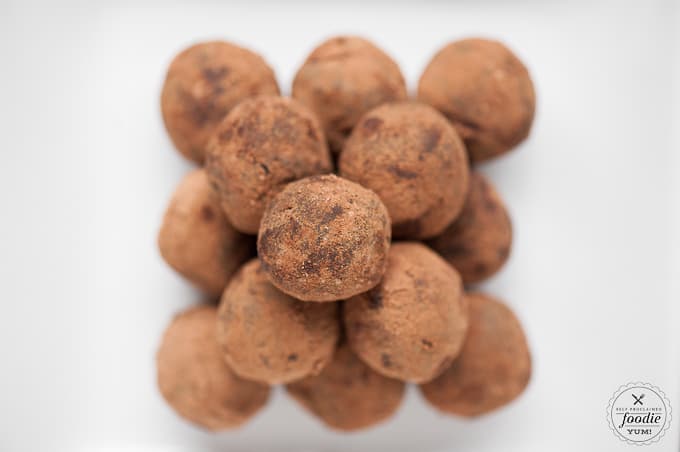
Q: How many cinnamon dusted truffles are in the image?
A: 13